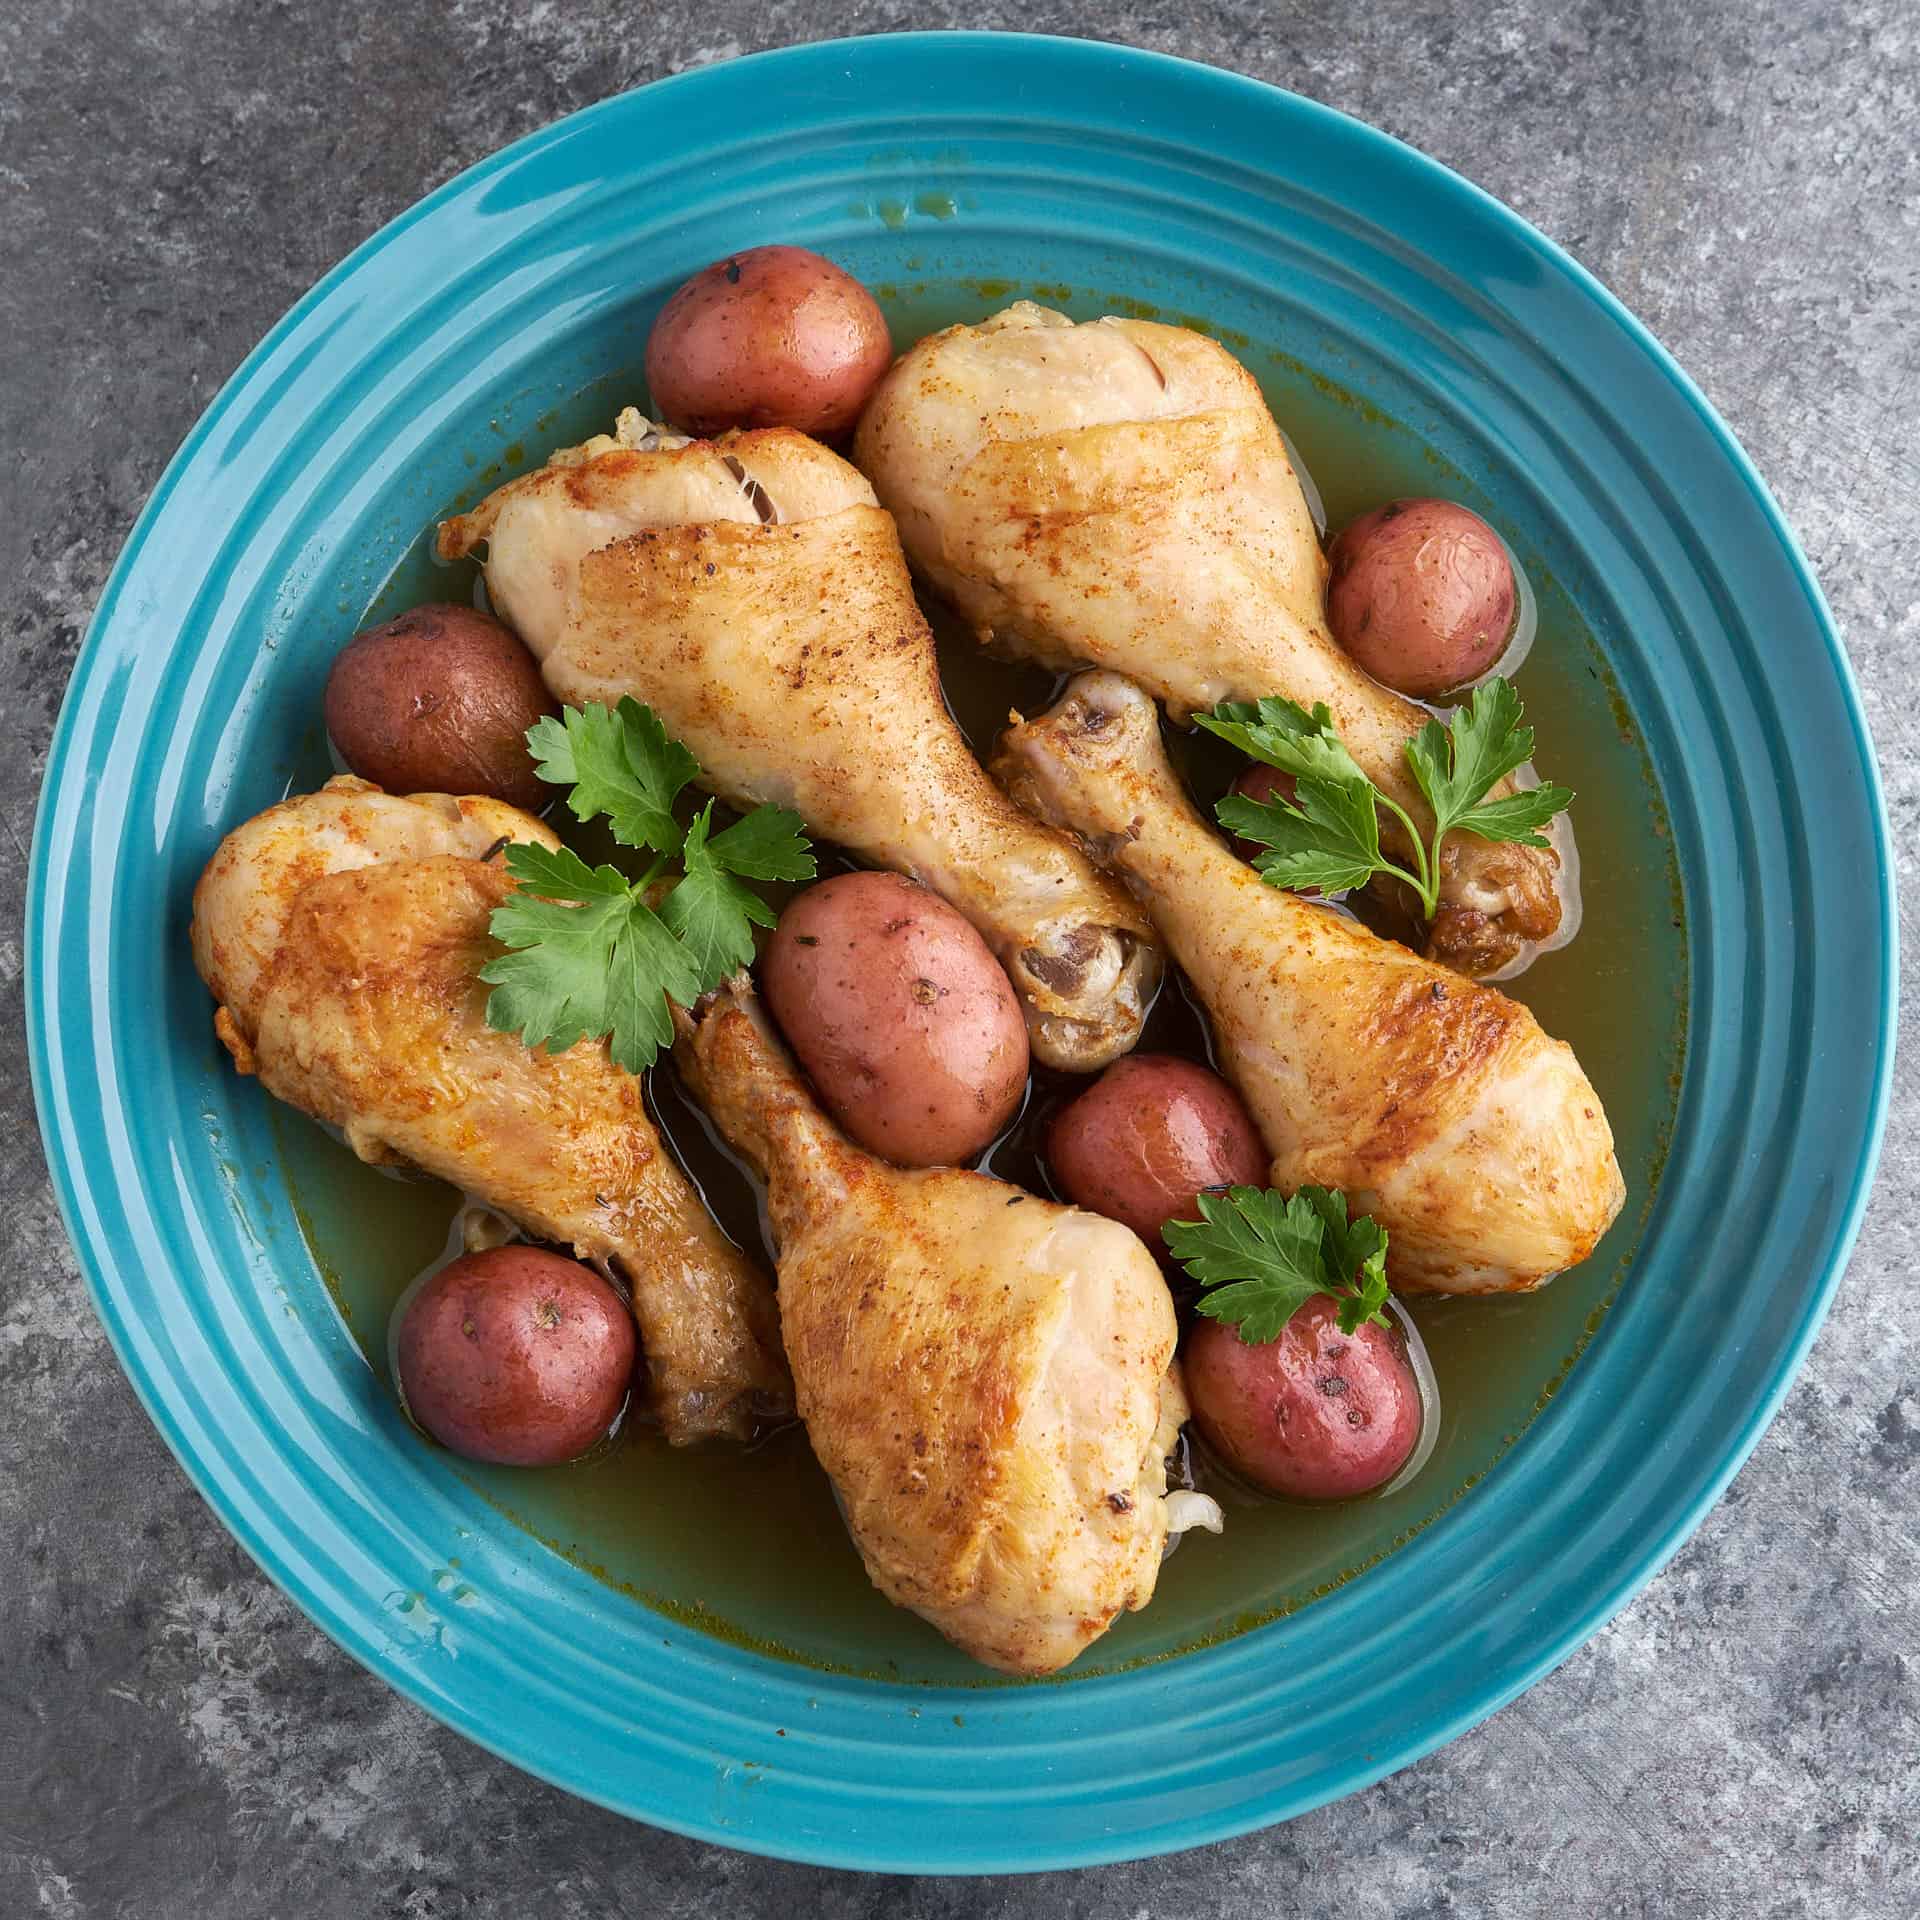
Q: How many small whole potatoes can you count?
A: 8